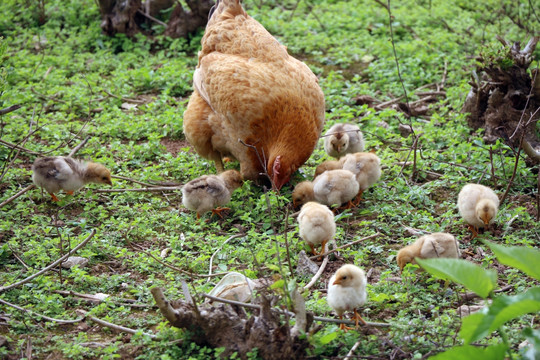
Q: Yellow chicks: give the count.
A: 6